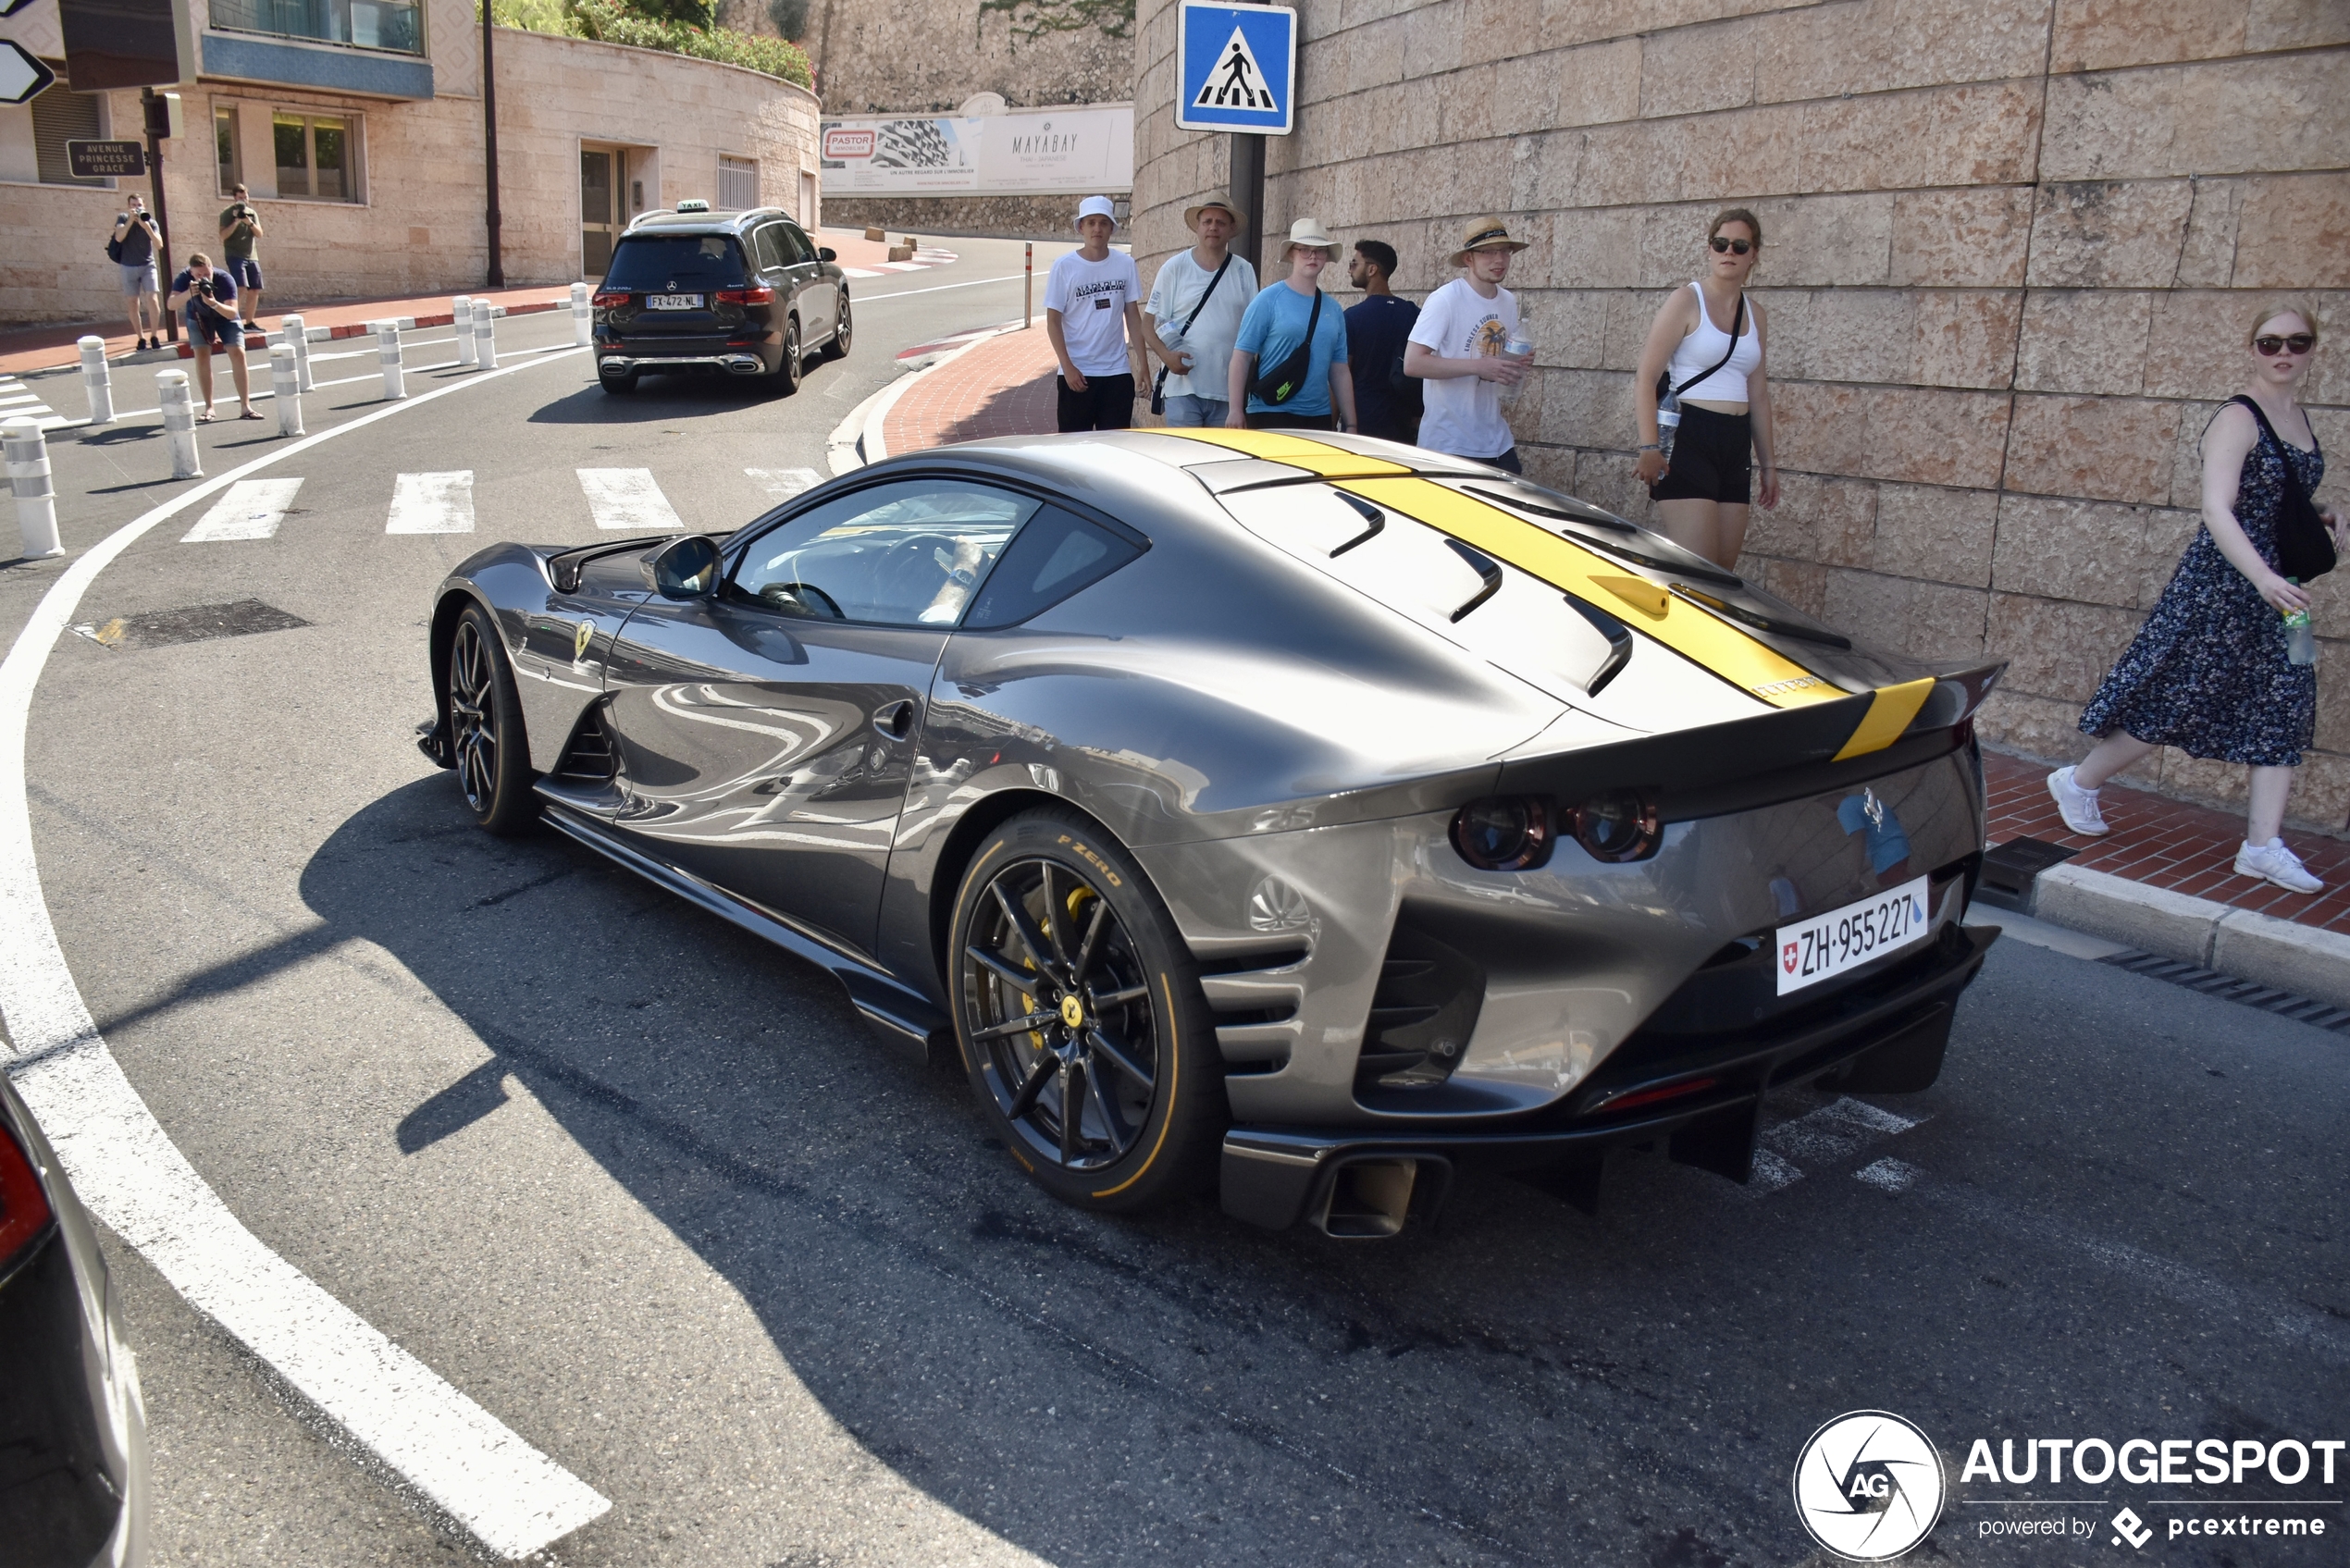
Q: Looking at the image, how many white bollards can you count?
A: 9